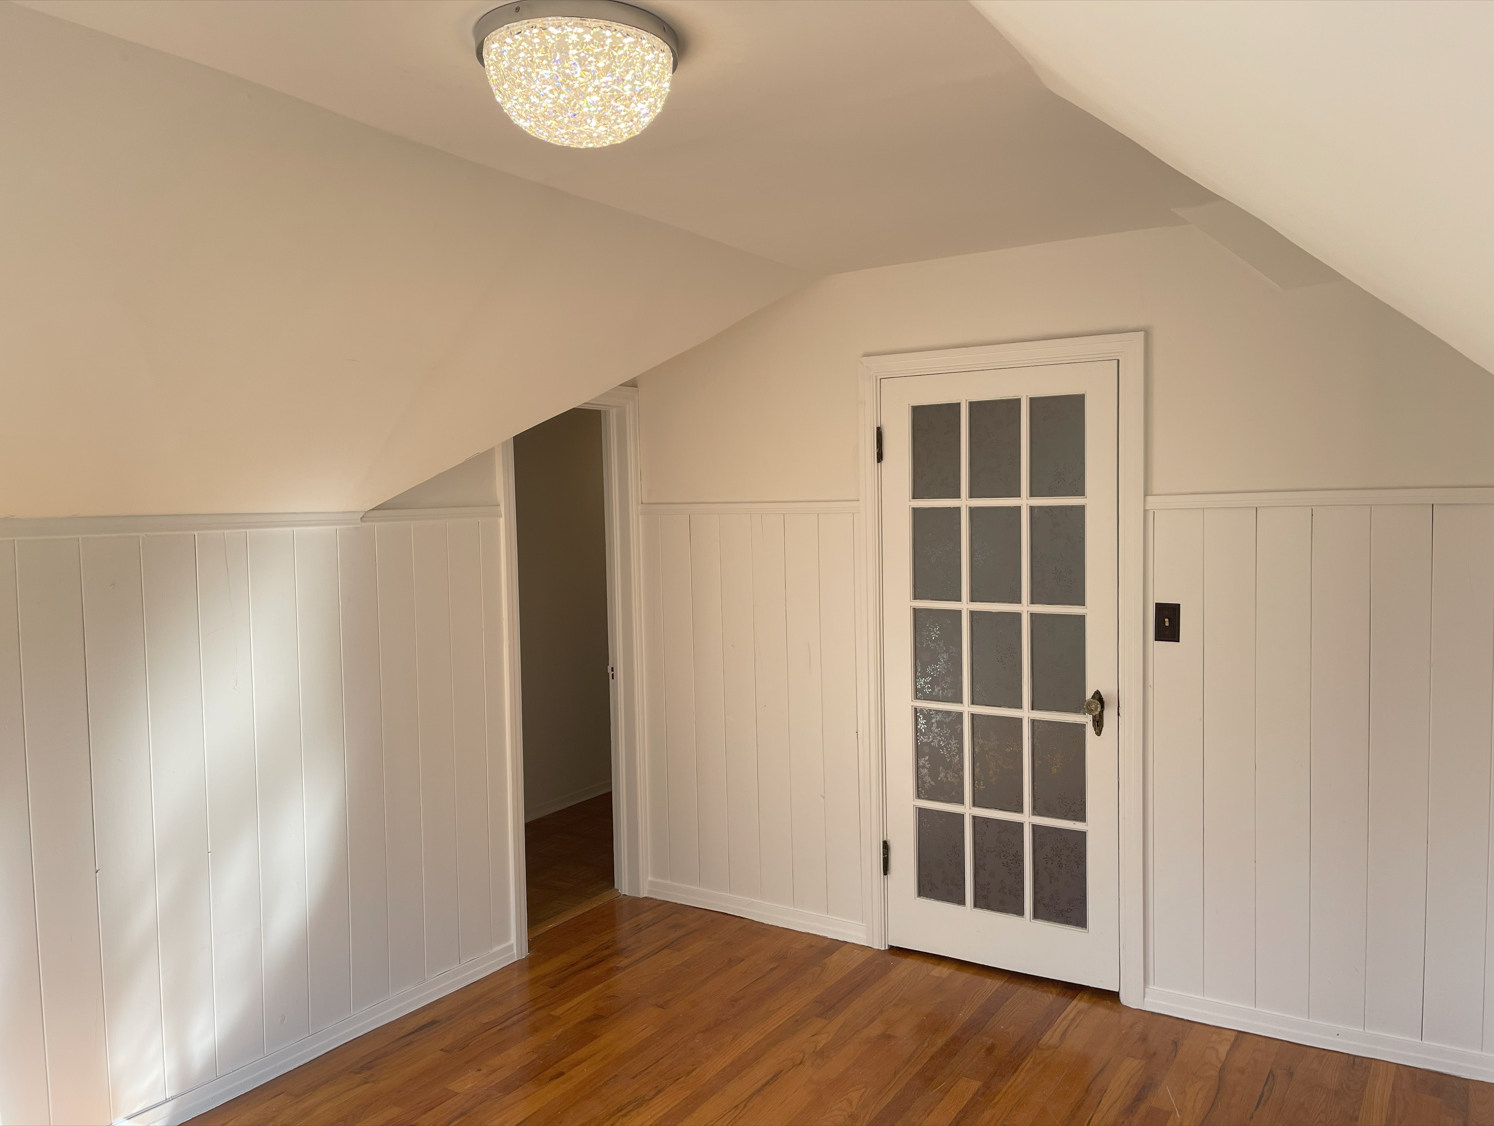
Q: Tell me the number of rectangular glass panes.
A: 15